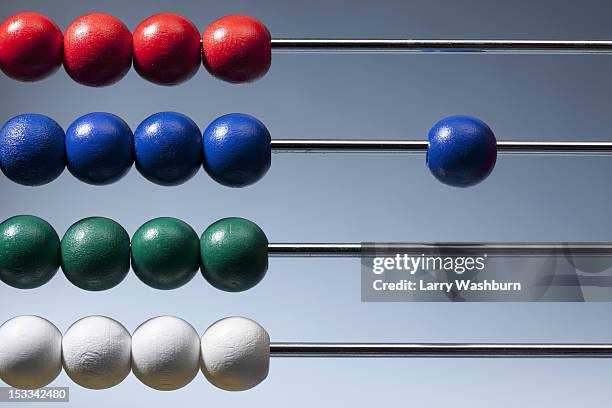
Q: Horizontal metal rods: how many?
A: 4